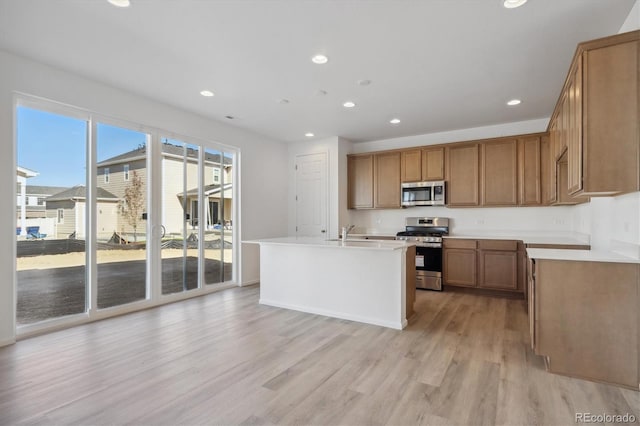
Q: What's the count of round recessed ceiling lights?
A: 8